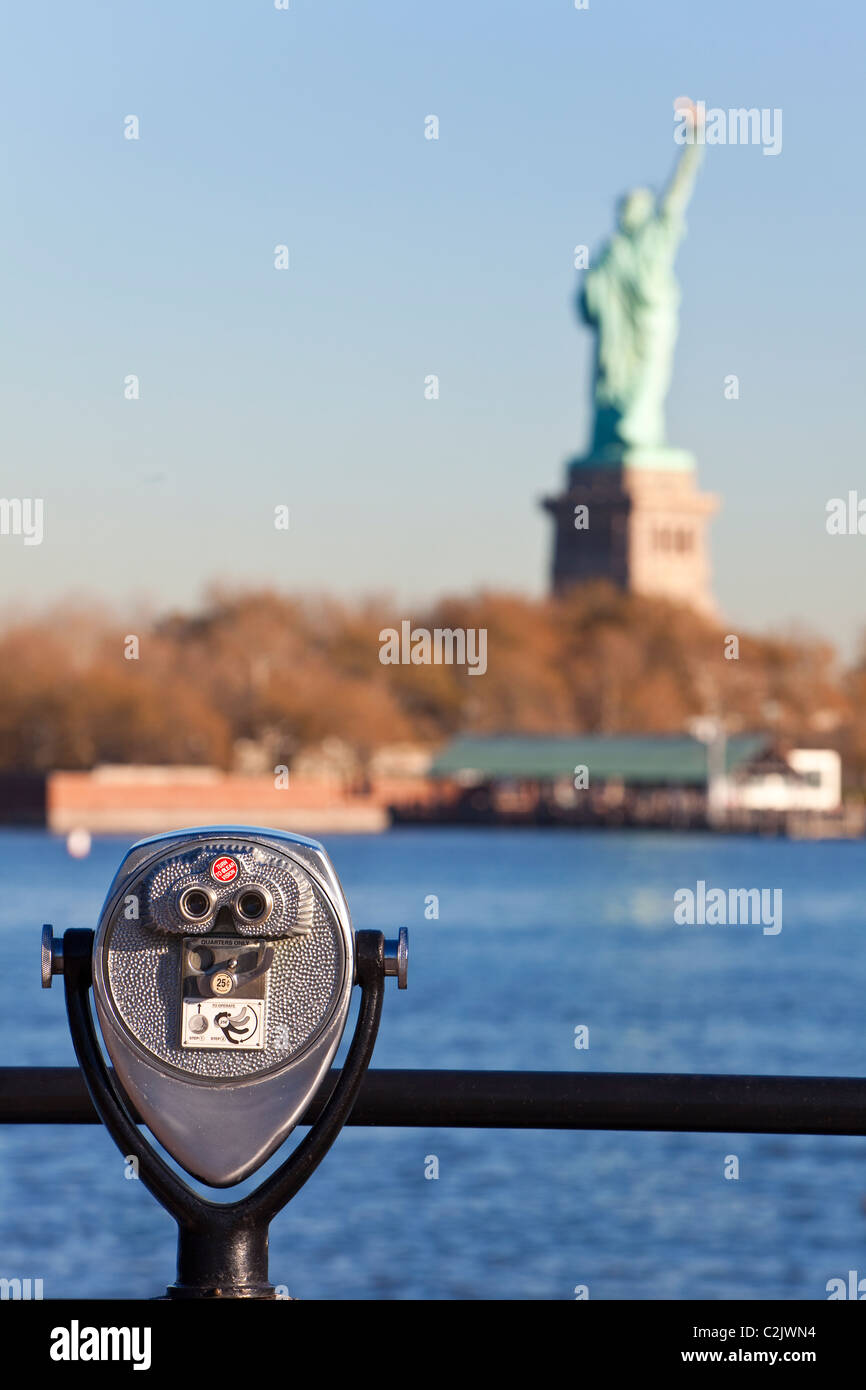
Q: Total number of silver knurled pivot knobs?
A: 2